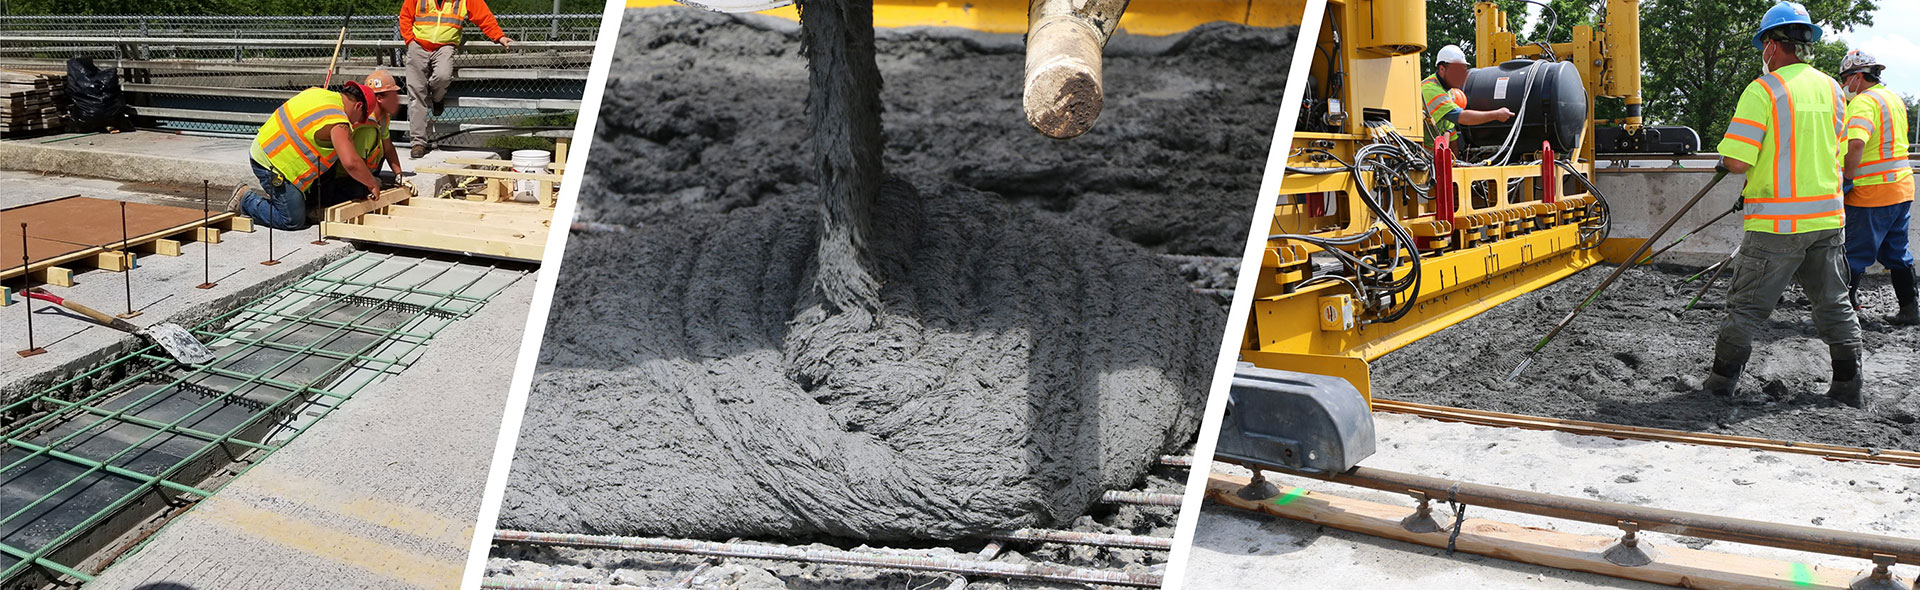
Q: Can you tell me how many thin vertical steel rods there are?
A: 5